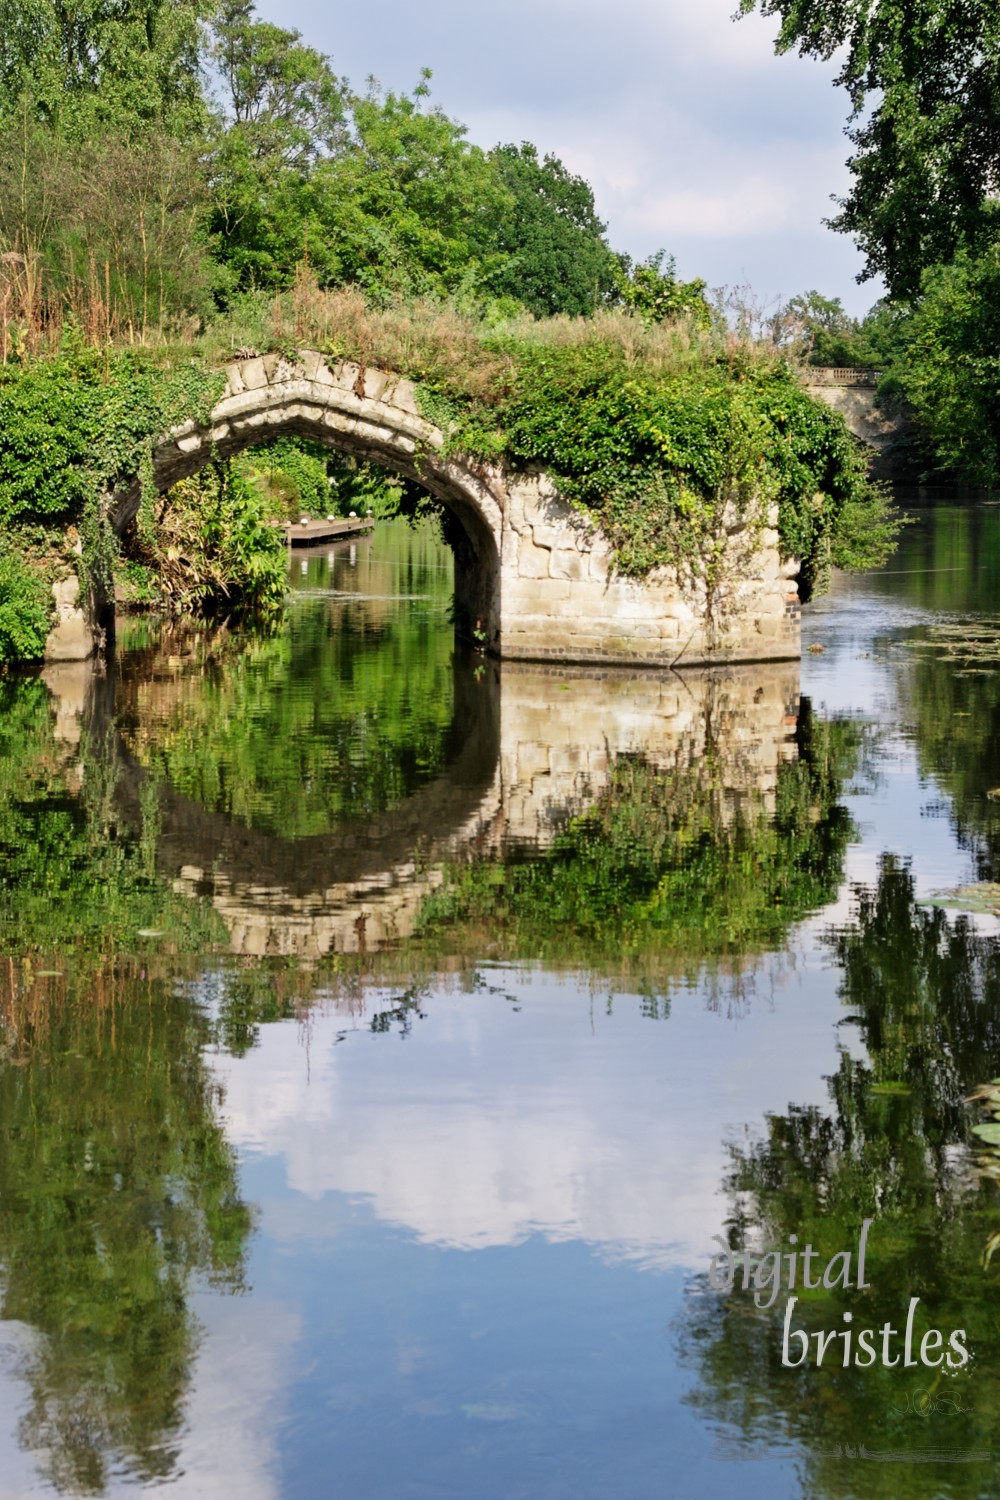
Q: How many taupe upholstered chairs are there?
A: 0